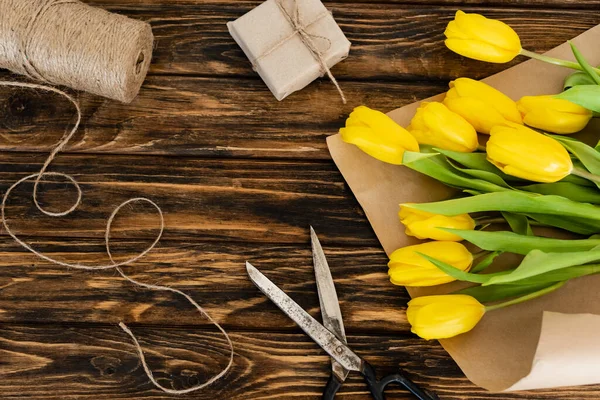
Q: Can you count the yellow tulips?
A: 9